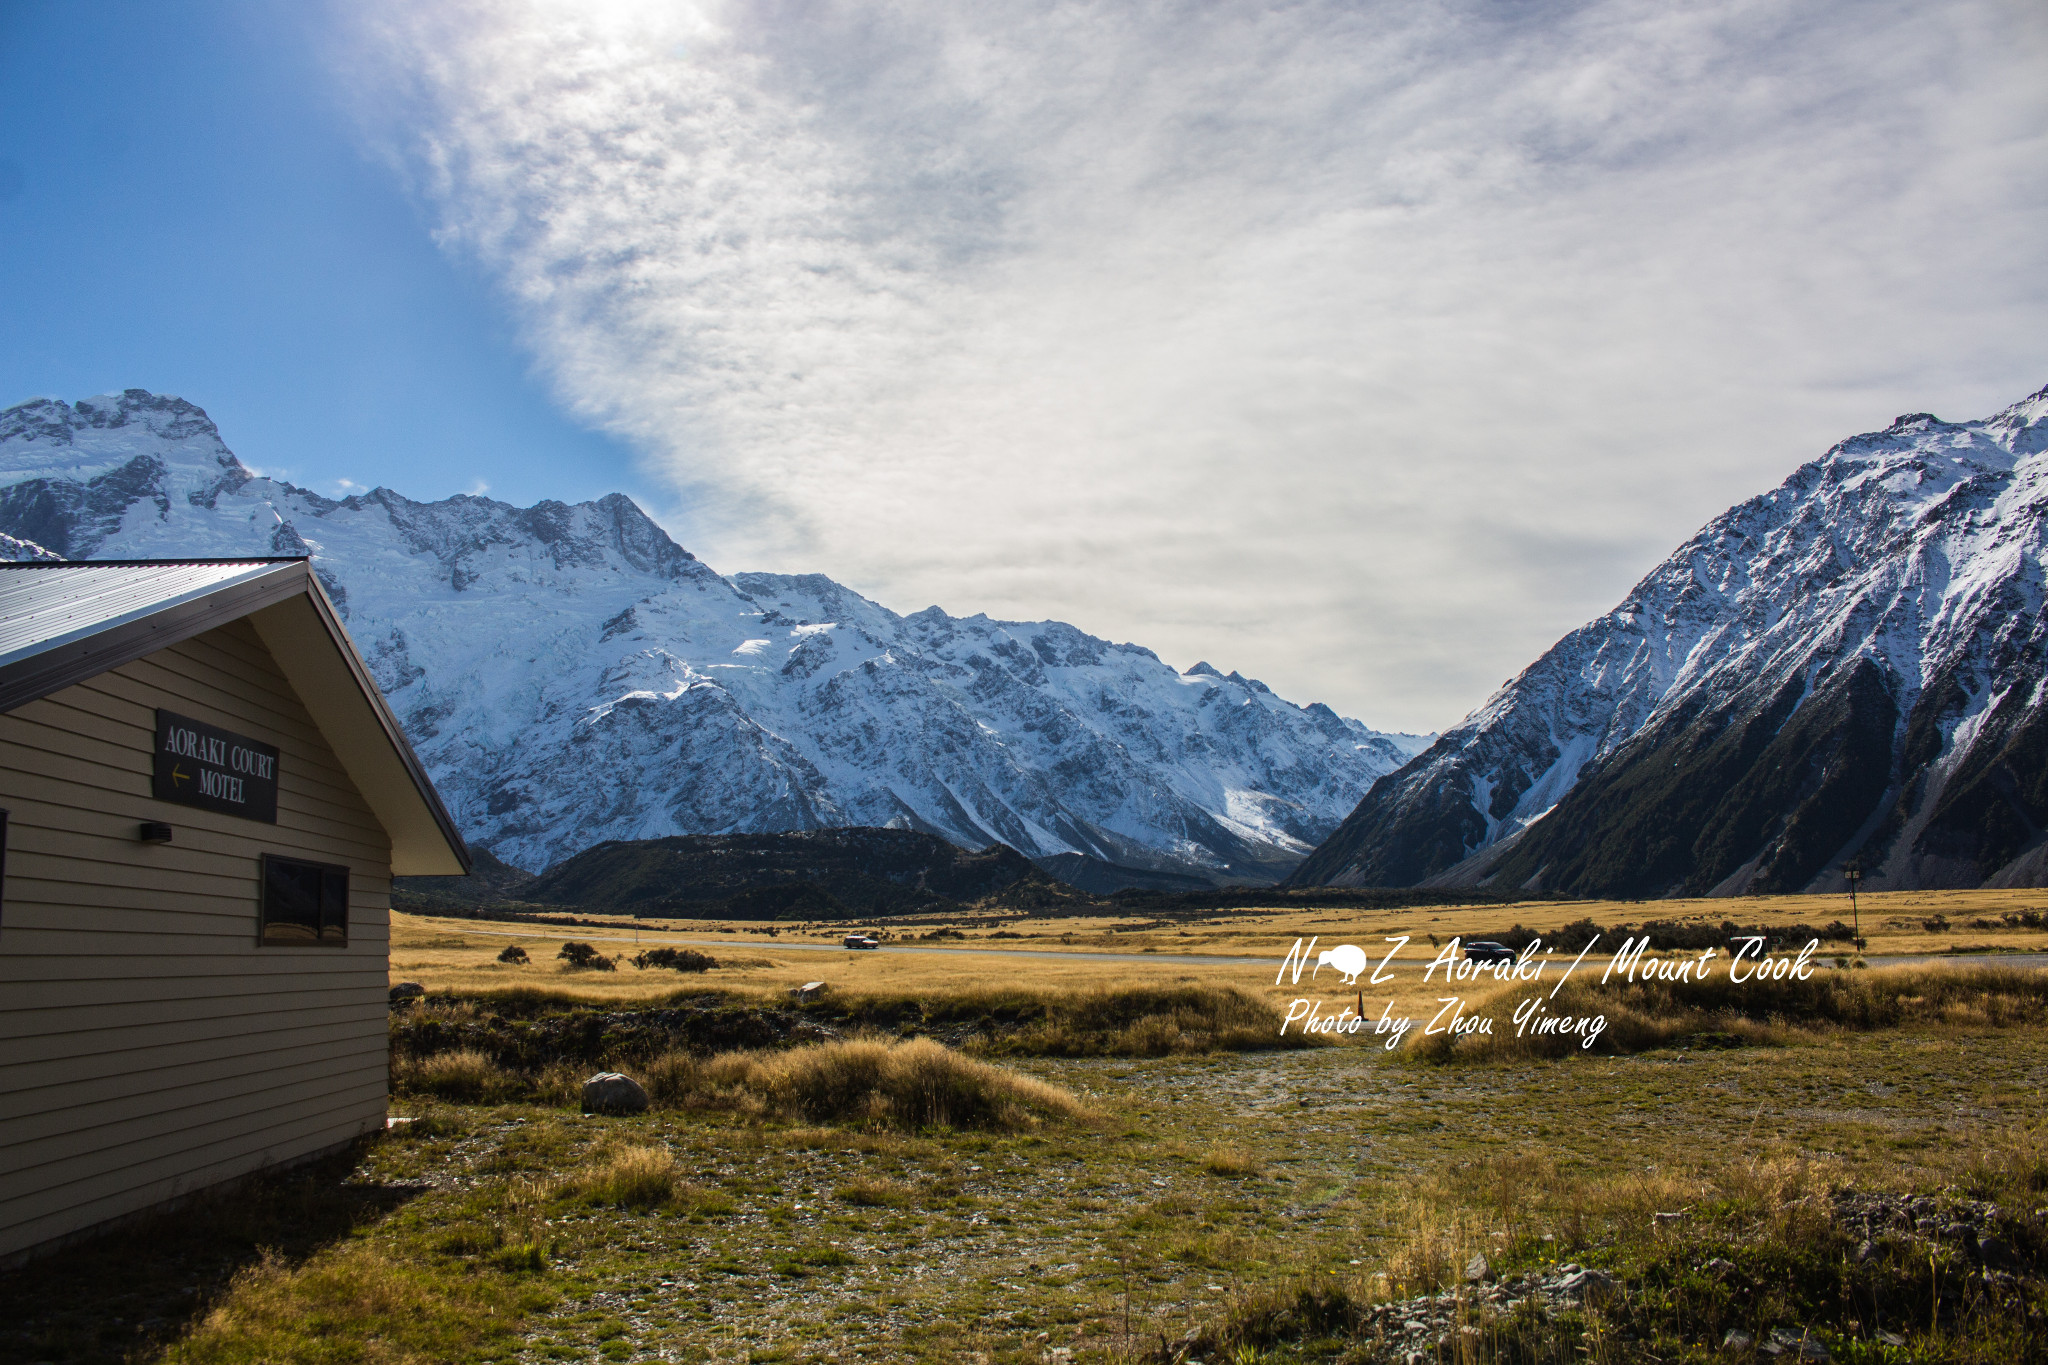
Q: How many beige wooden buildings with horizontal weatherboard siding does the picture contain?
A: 1